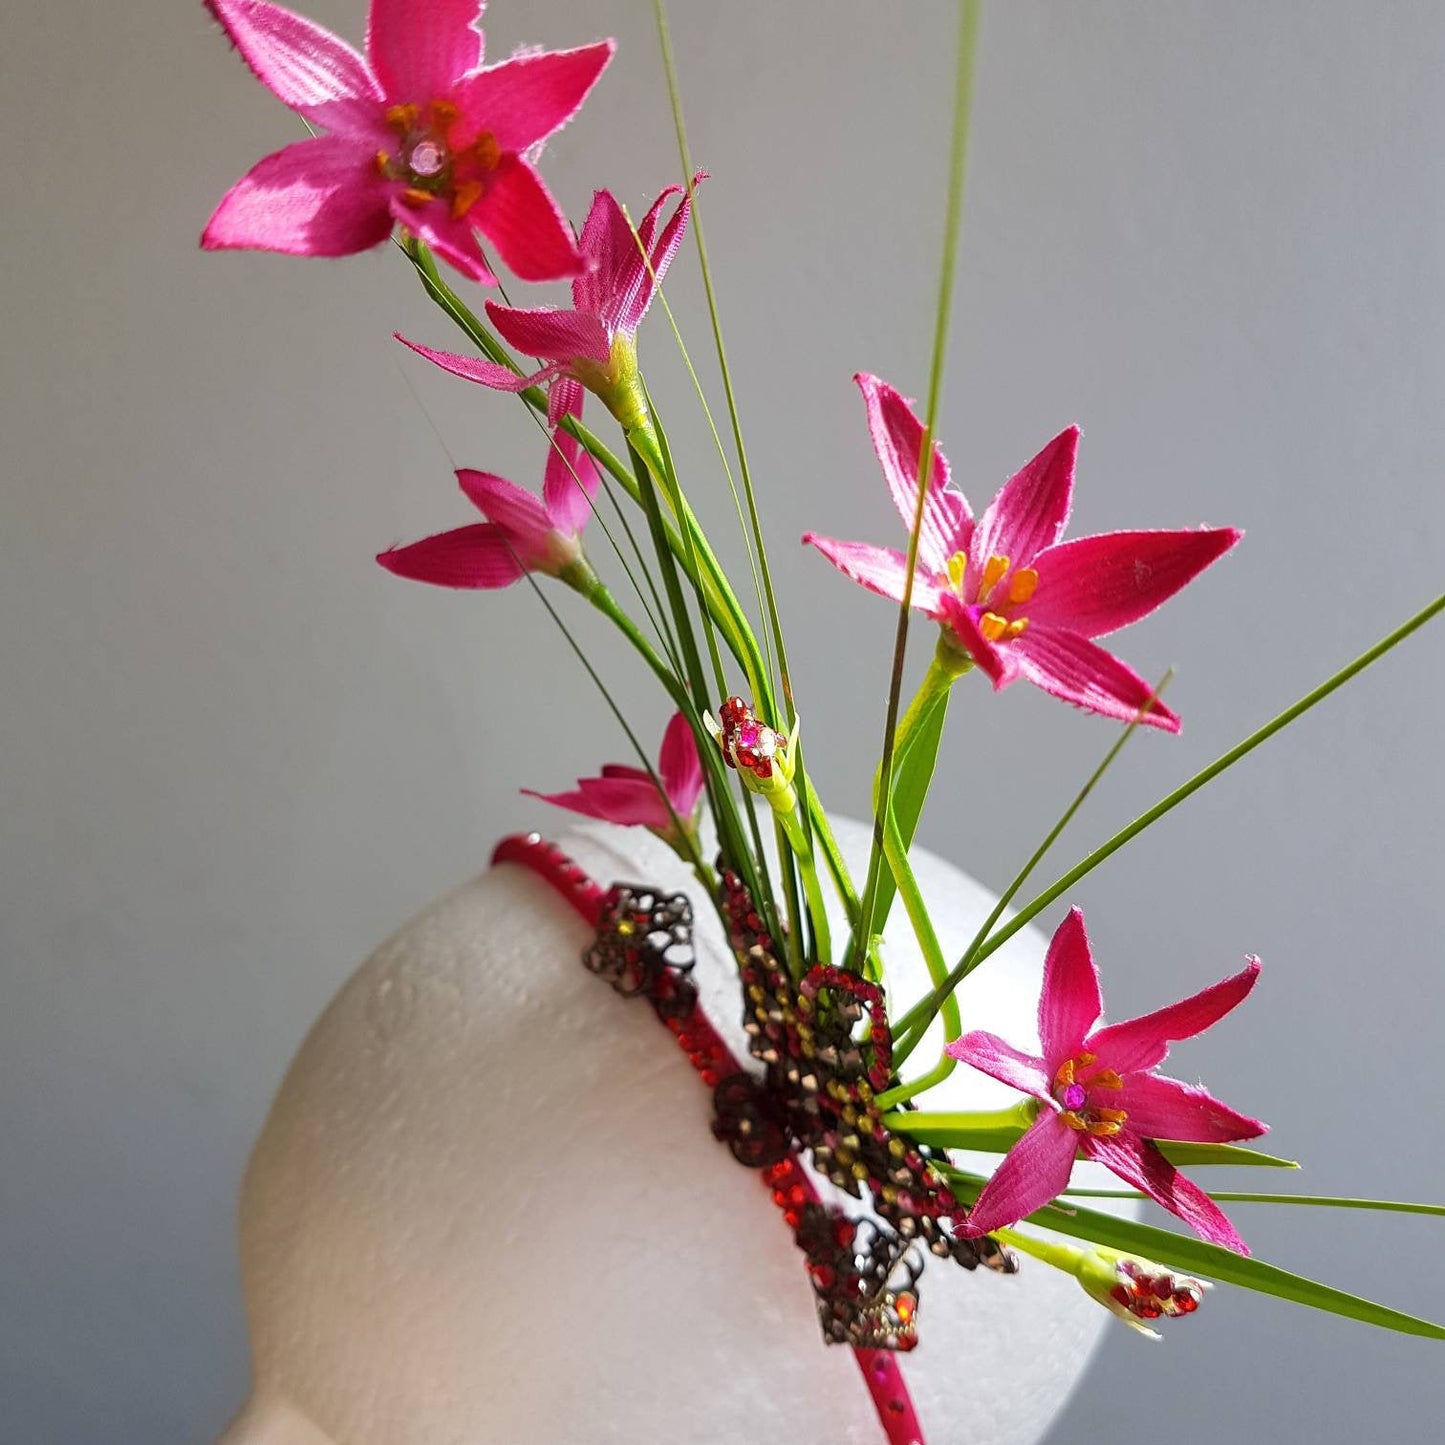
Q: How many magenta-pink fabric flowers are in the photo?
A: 6